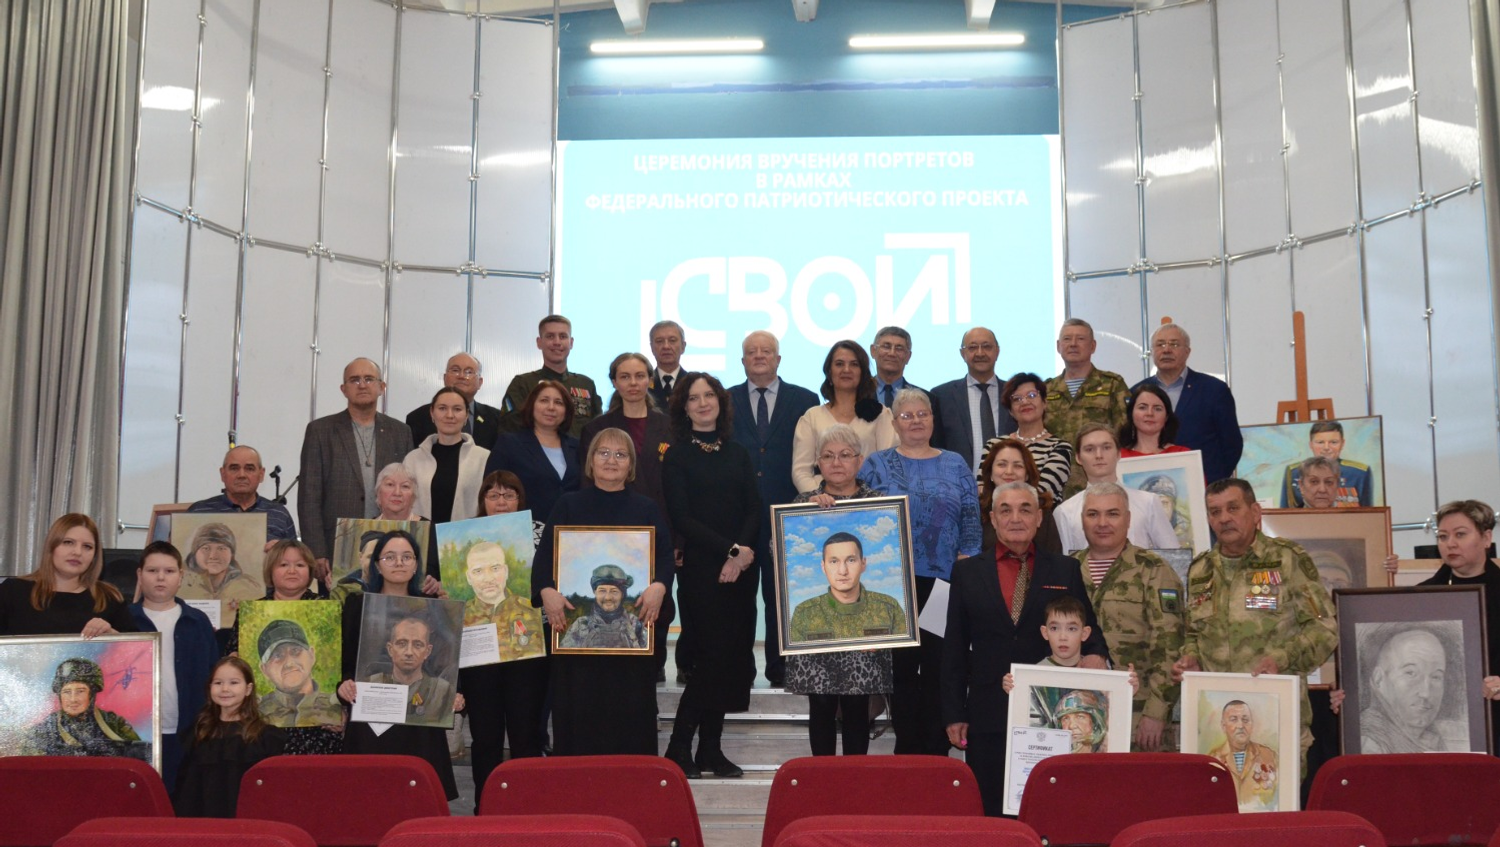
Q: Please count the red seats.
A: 10